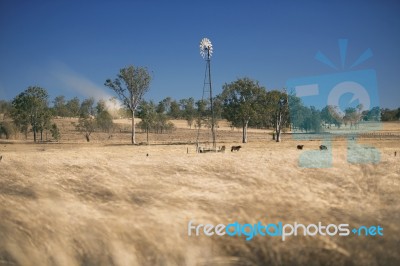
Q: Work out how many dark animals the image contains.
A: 3